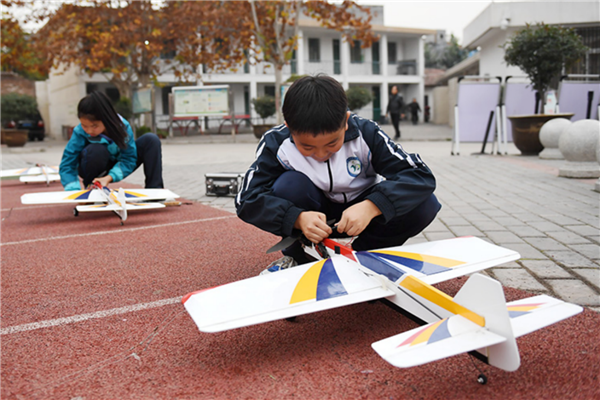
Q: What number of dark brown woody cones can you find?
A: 0